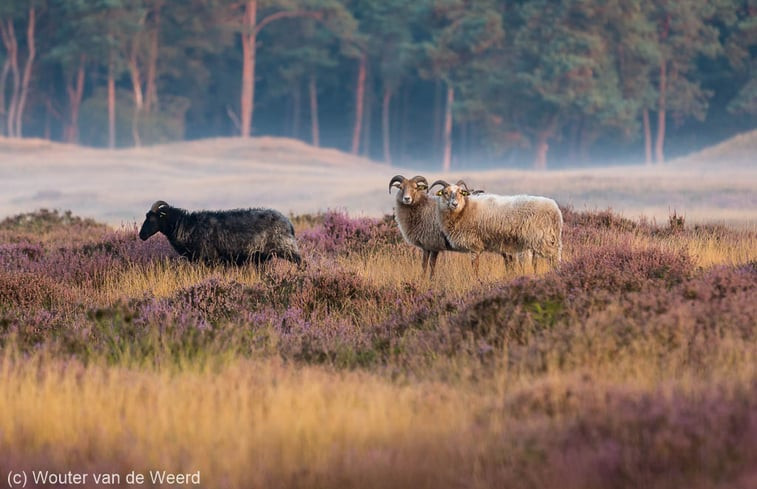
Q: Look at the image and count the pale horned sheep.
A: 2